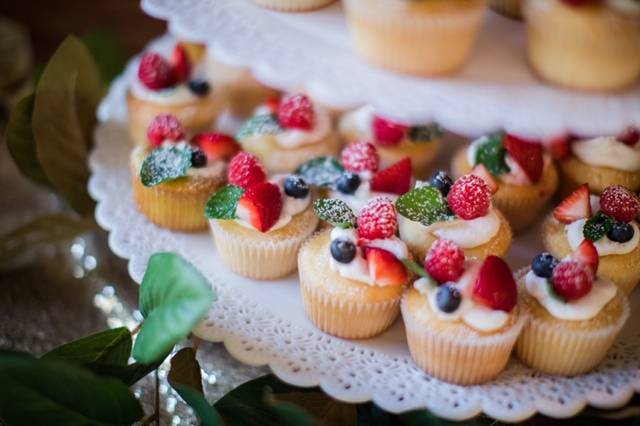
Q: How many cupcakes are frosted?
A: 13